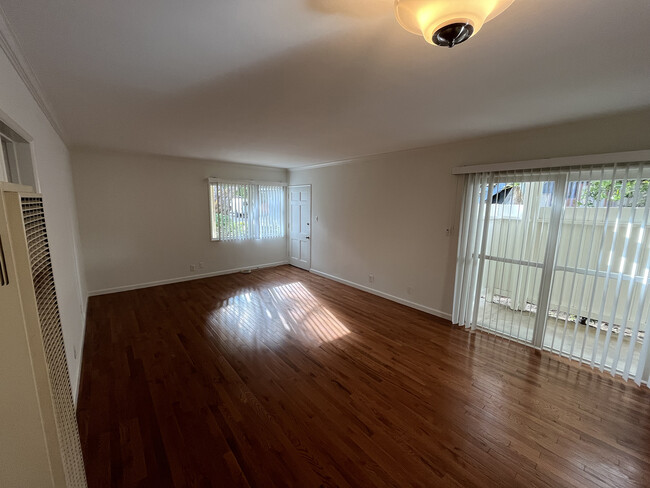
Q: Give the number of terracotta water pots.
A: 0